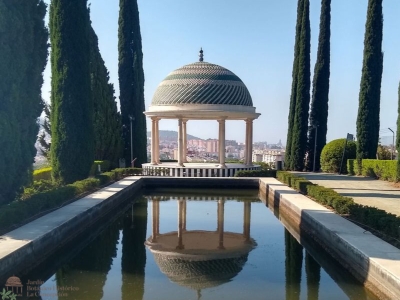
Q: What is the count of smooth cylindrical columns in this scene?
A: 8